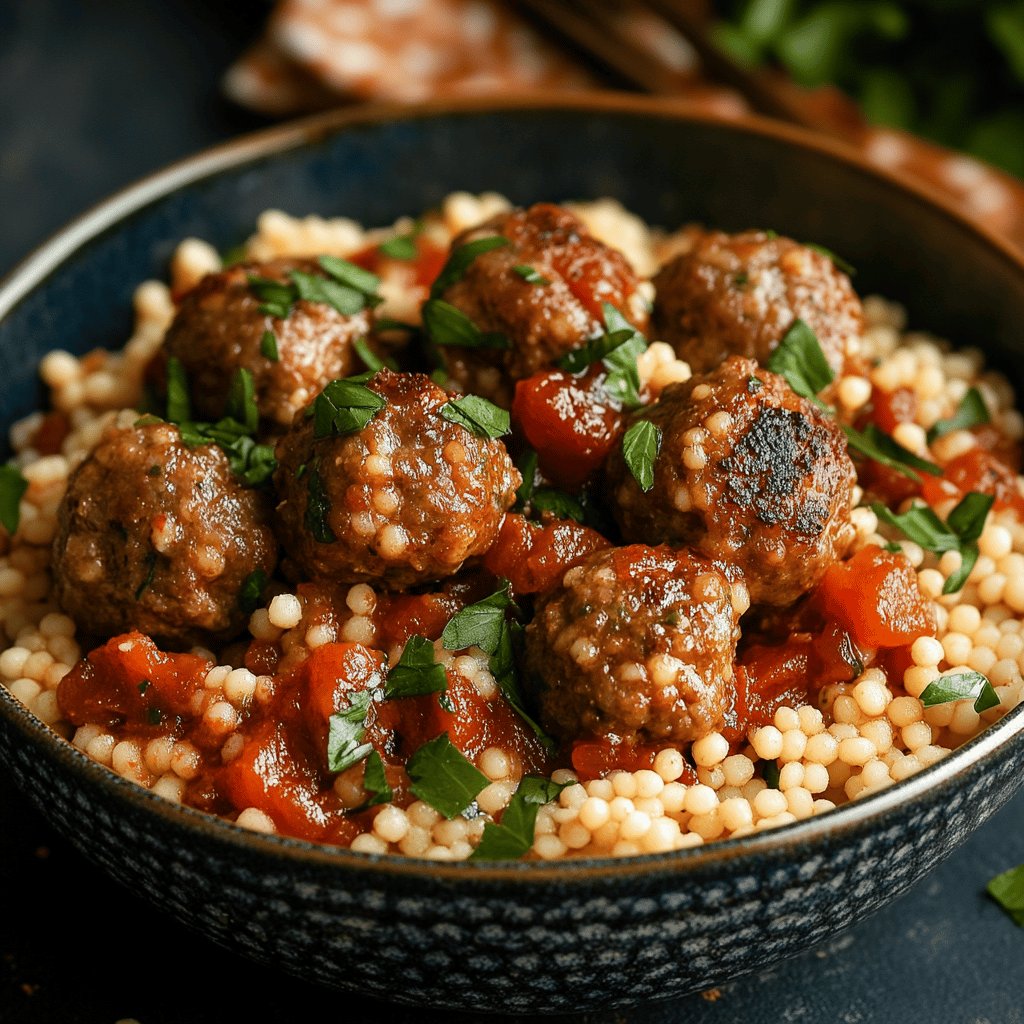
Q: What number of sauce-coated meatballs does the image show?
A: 7